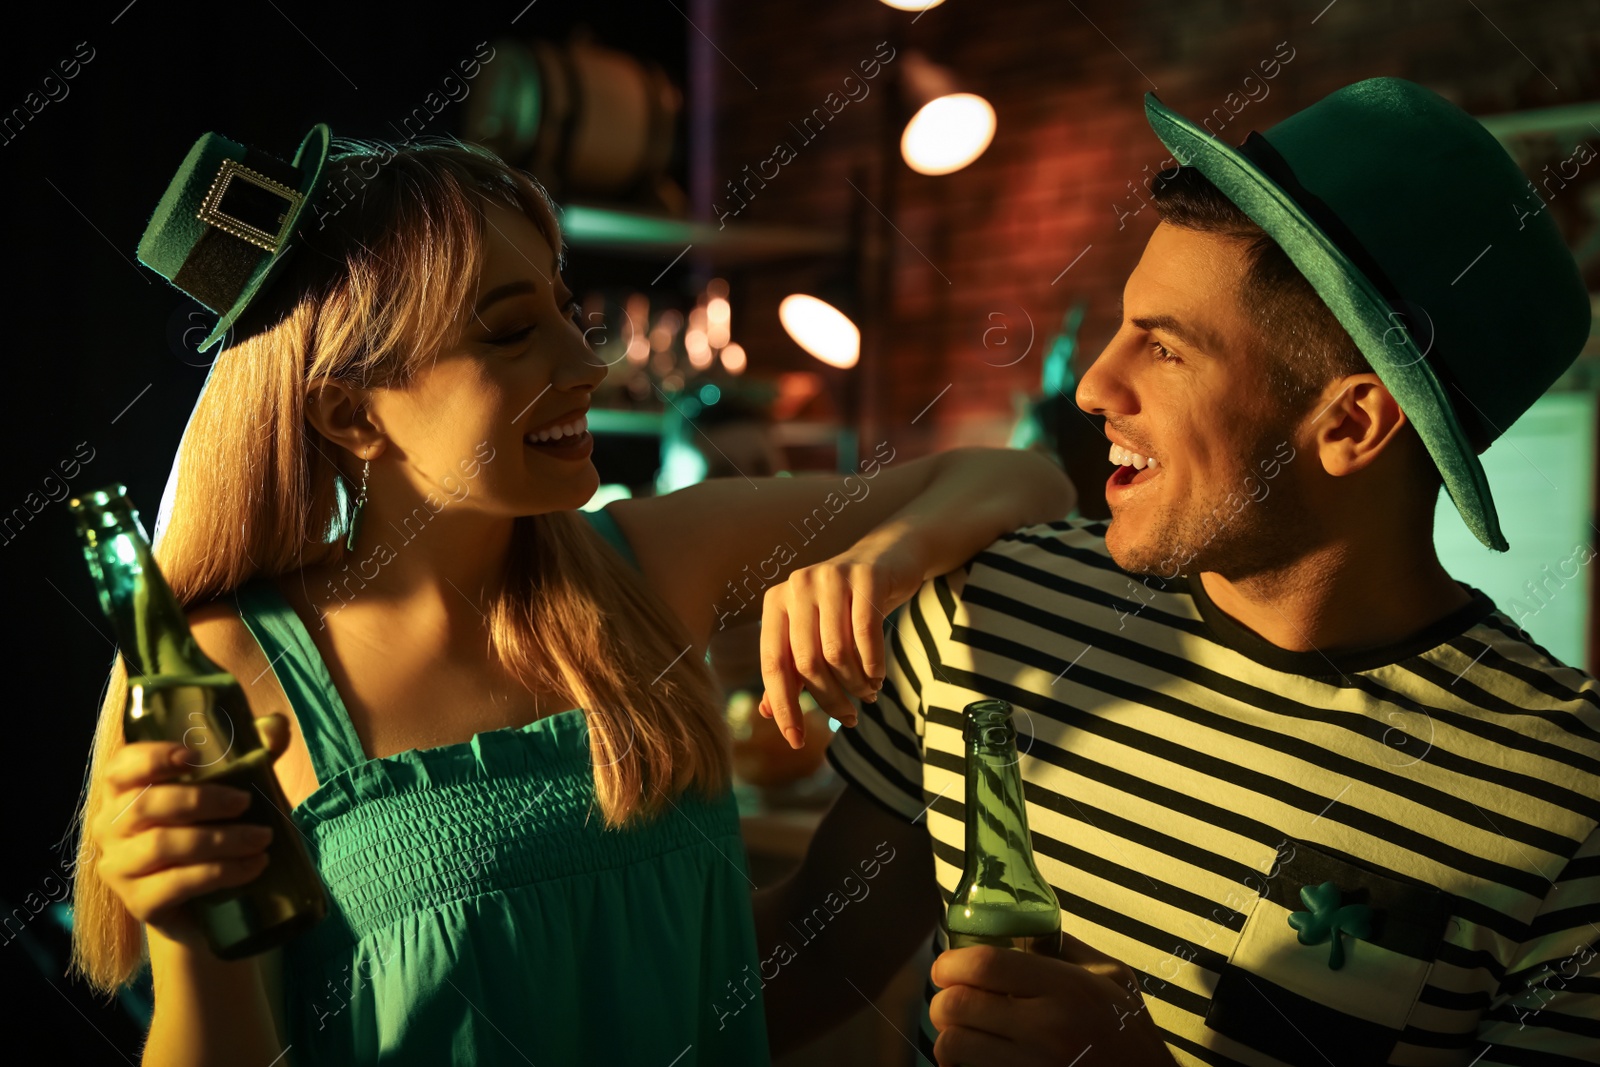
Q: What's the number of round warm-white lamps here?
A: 3